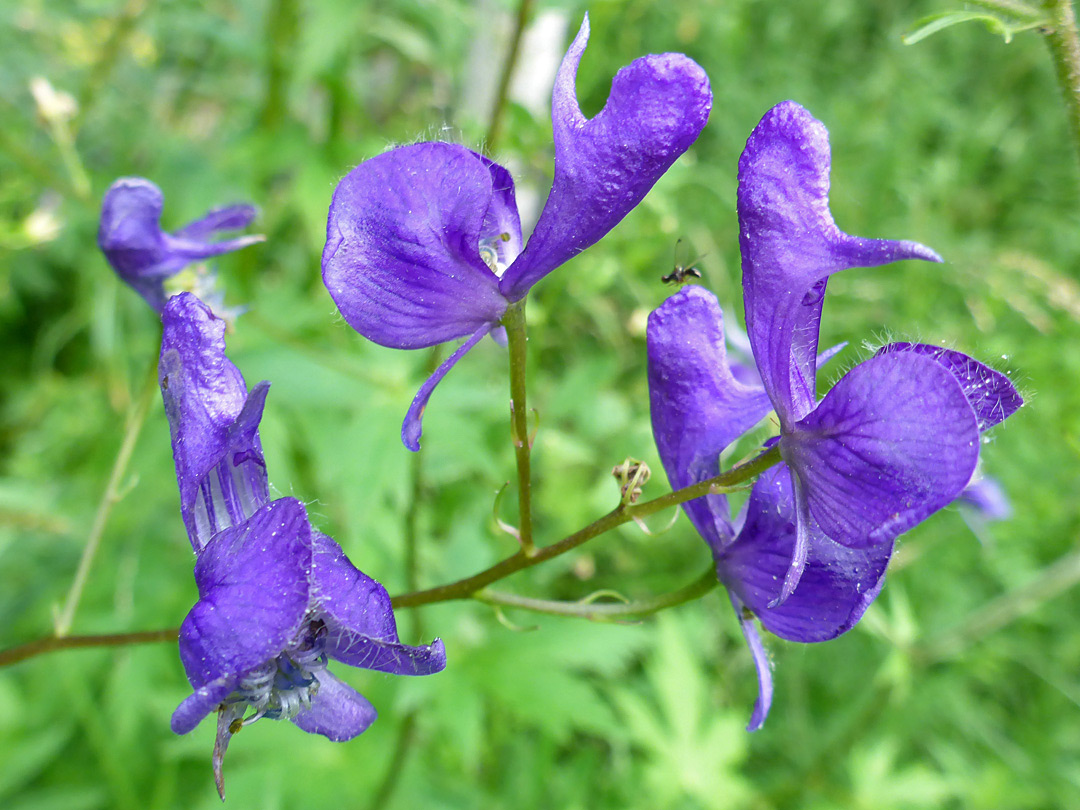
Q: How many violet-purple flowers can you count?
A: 5